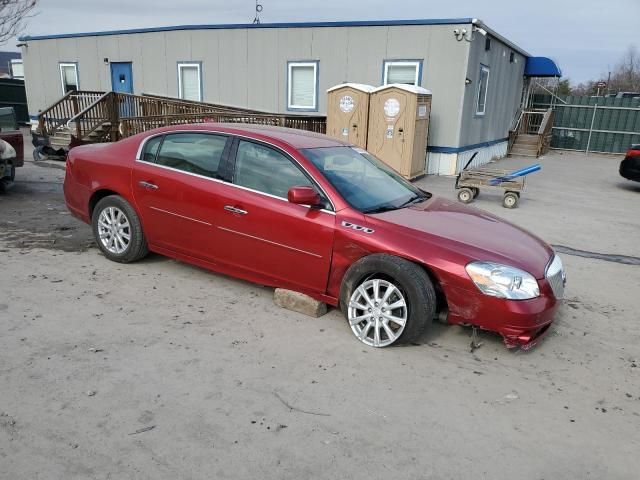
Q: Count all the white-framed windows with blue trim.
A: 5